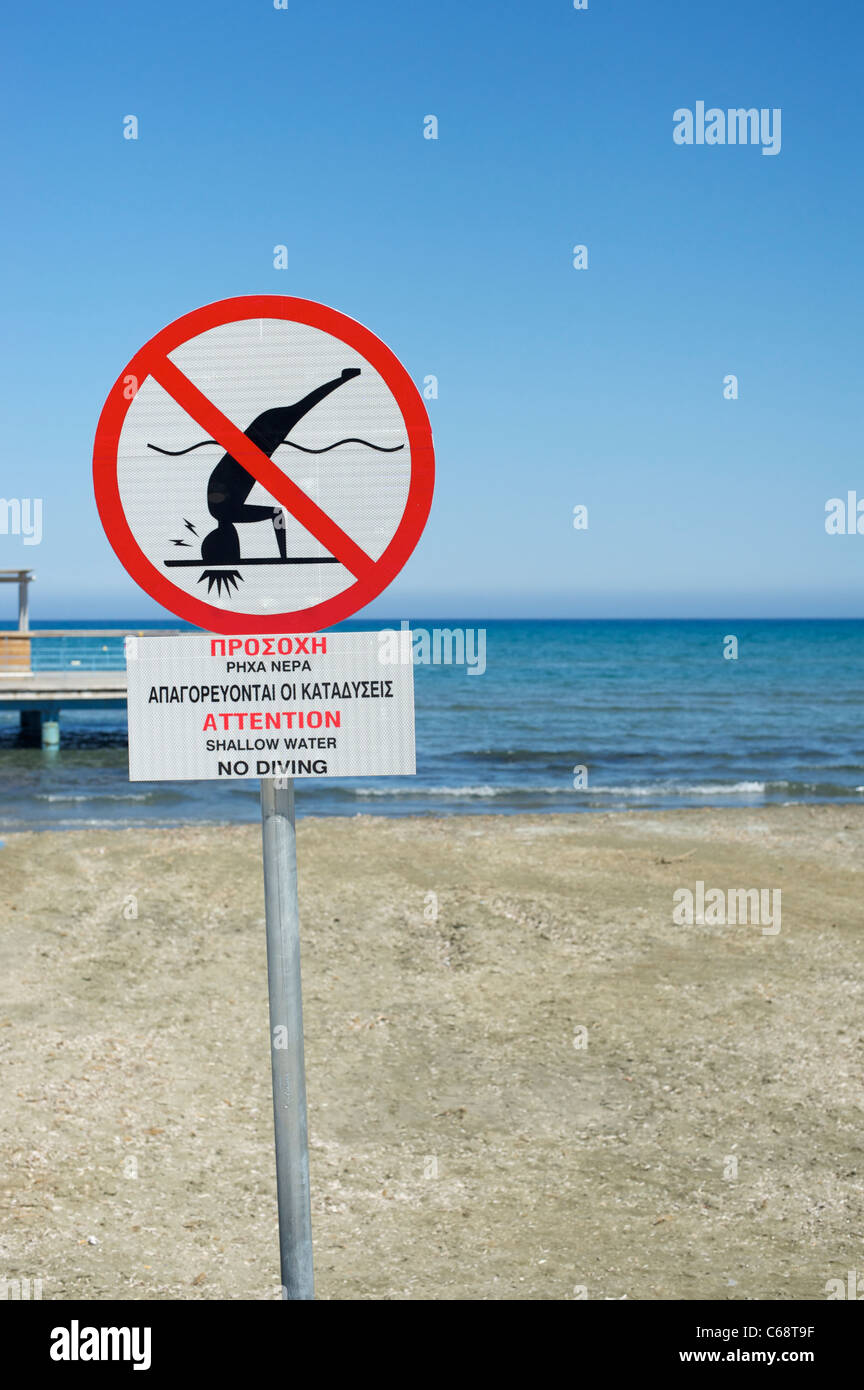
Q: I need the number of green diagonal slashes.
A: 0